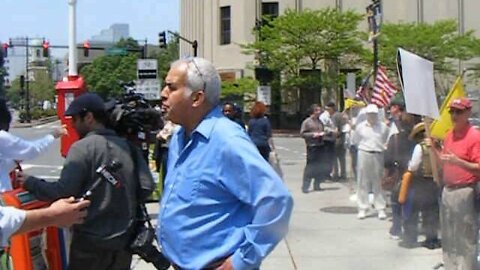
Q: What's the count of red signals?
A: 3